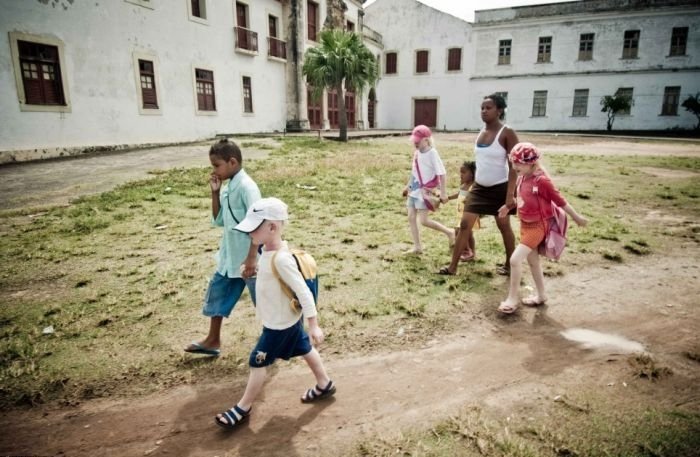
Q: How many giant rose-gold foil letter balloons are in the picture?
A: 0